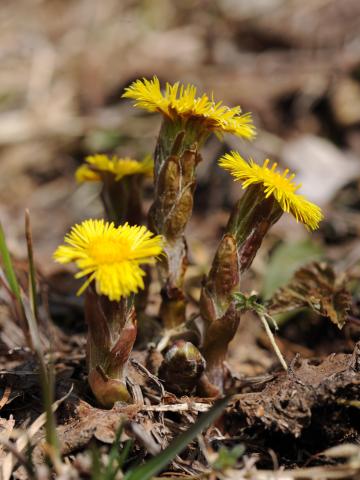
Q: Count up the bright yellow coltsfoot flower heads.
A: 4